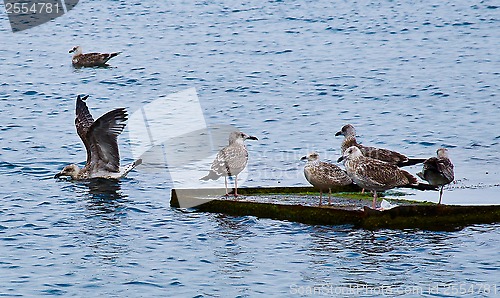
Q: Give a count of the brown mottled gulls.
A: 7